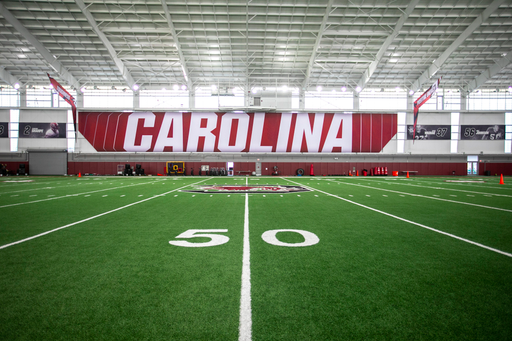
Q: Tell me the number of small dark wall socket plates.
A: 0